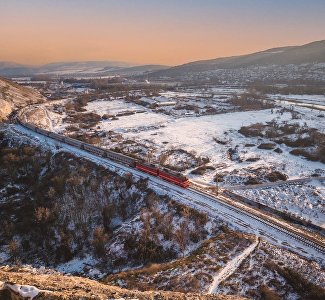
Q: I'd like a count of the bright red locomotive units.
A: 2